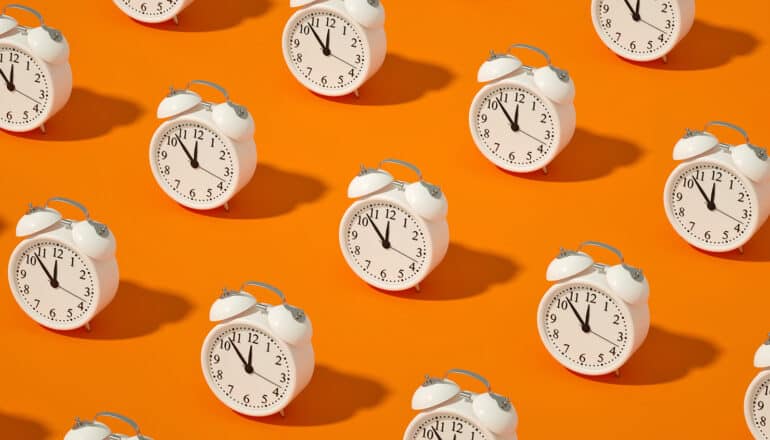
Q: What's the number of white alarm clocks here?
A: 14